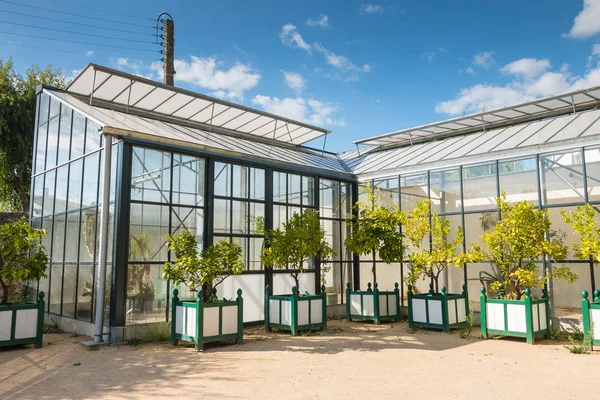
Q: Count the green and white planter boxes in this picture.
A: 7